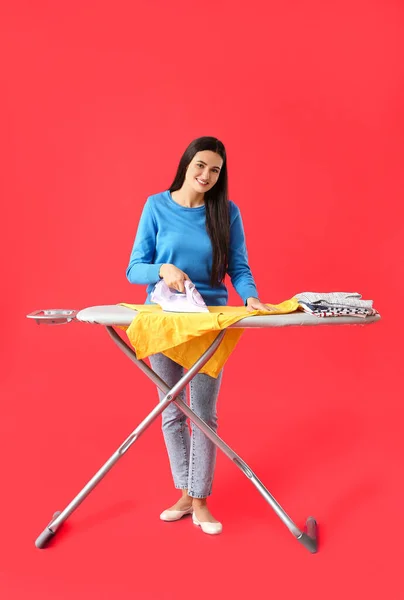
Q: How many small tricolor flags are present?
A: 0